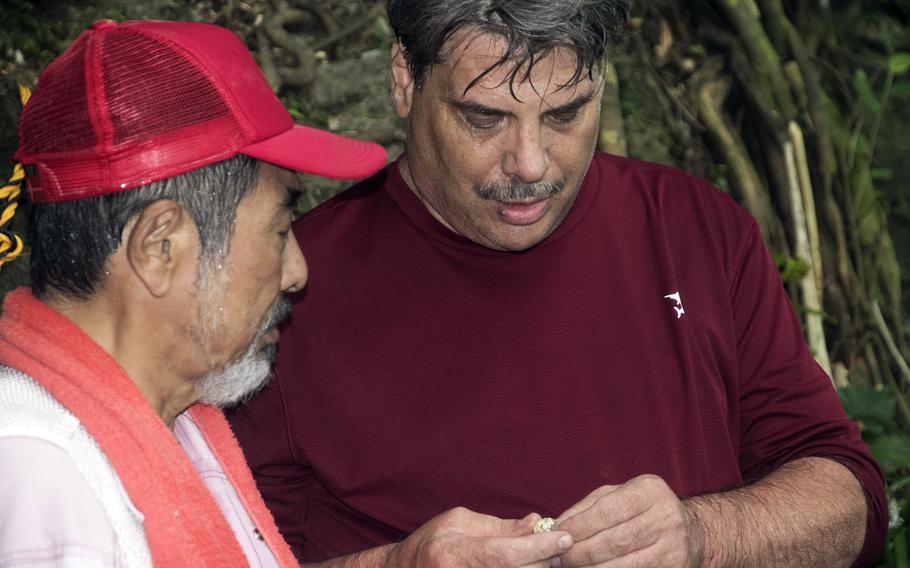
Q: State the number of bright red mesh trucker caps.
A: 1